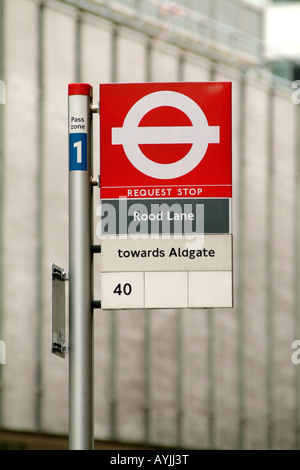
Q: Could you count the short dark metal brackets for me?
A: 2